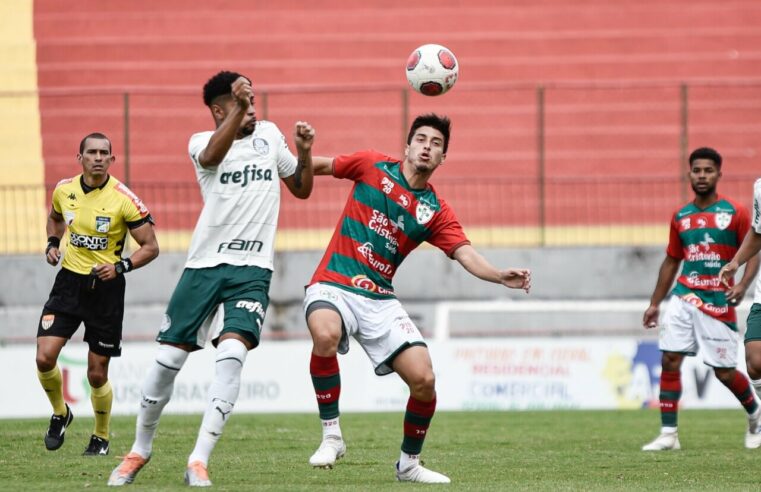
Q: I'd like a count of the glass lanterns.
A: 0